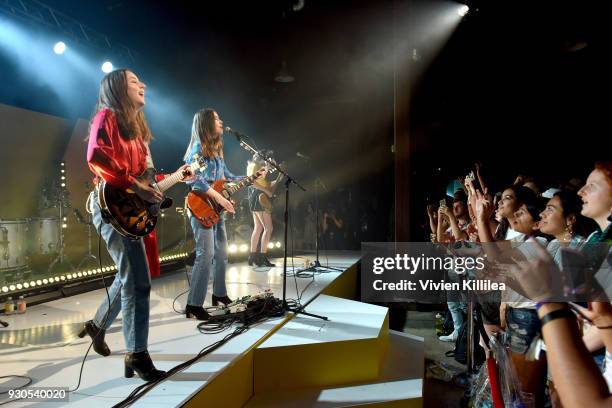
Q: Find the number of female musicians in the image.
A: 3